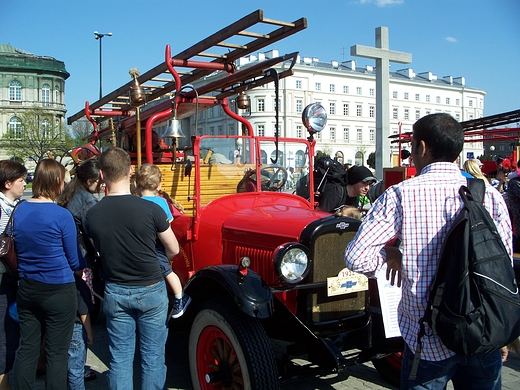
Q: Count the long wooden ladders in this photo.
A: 2